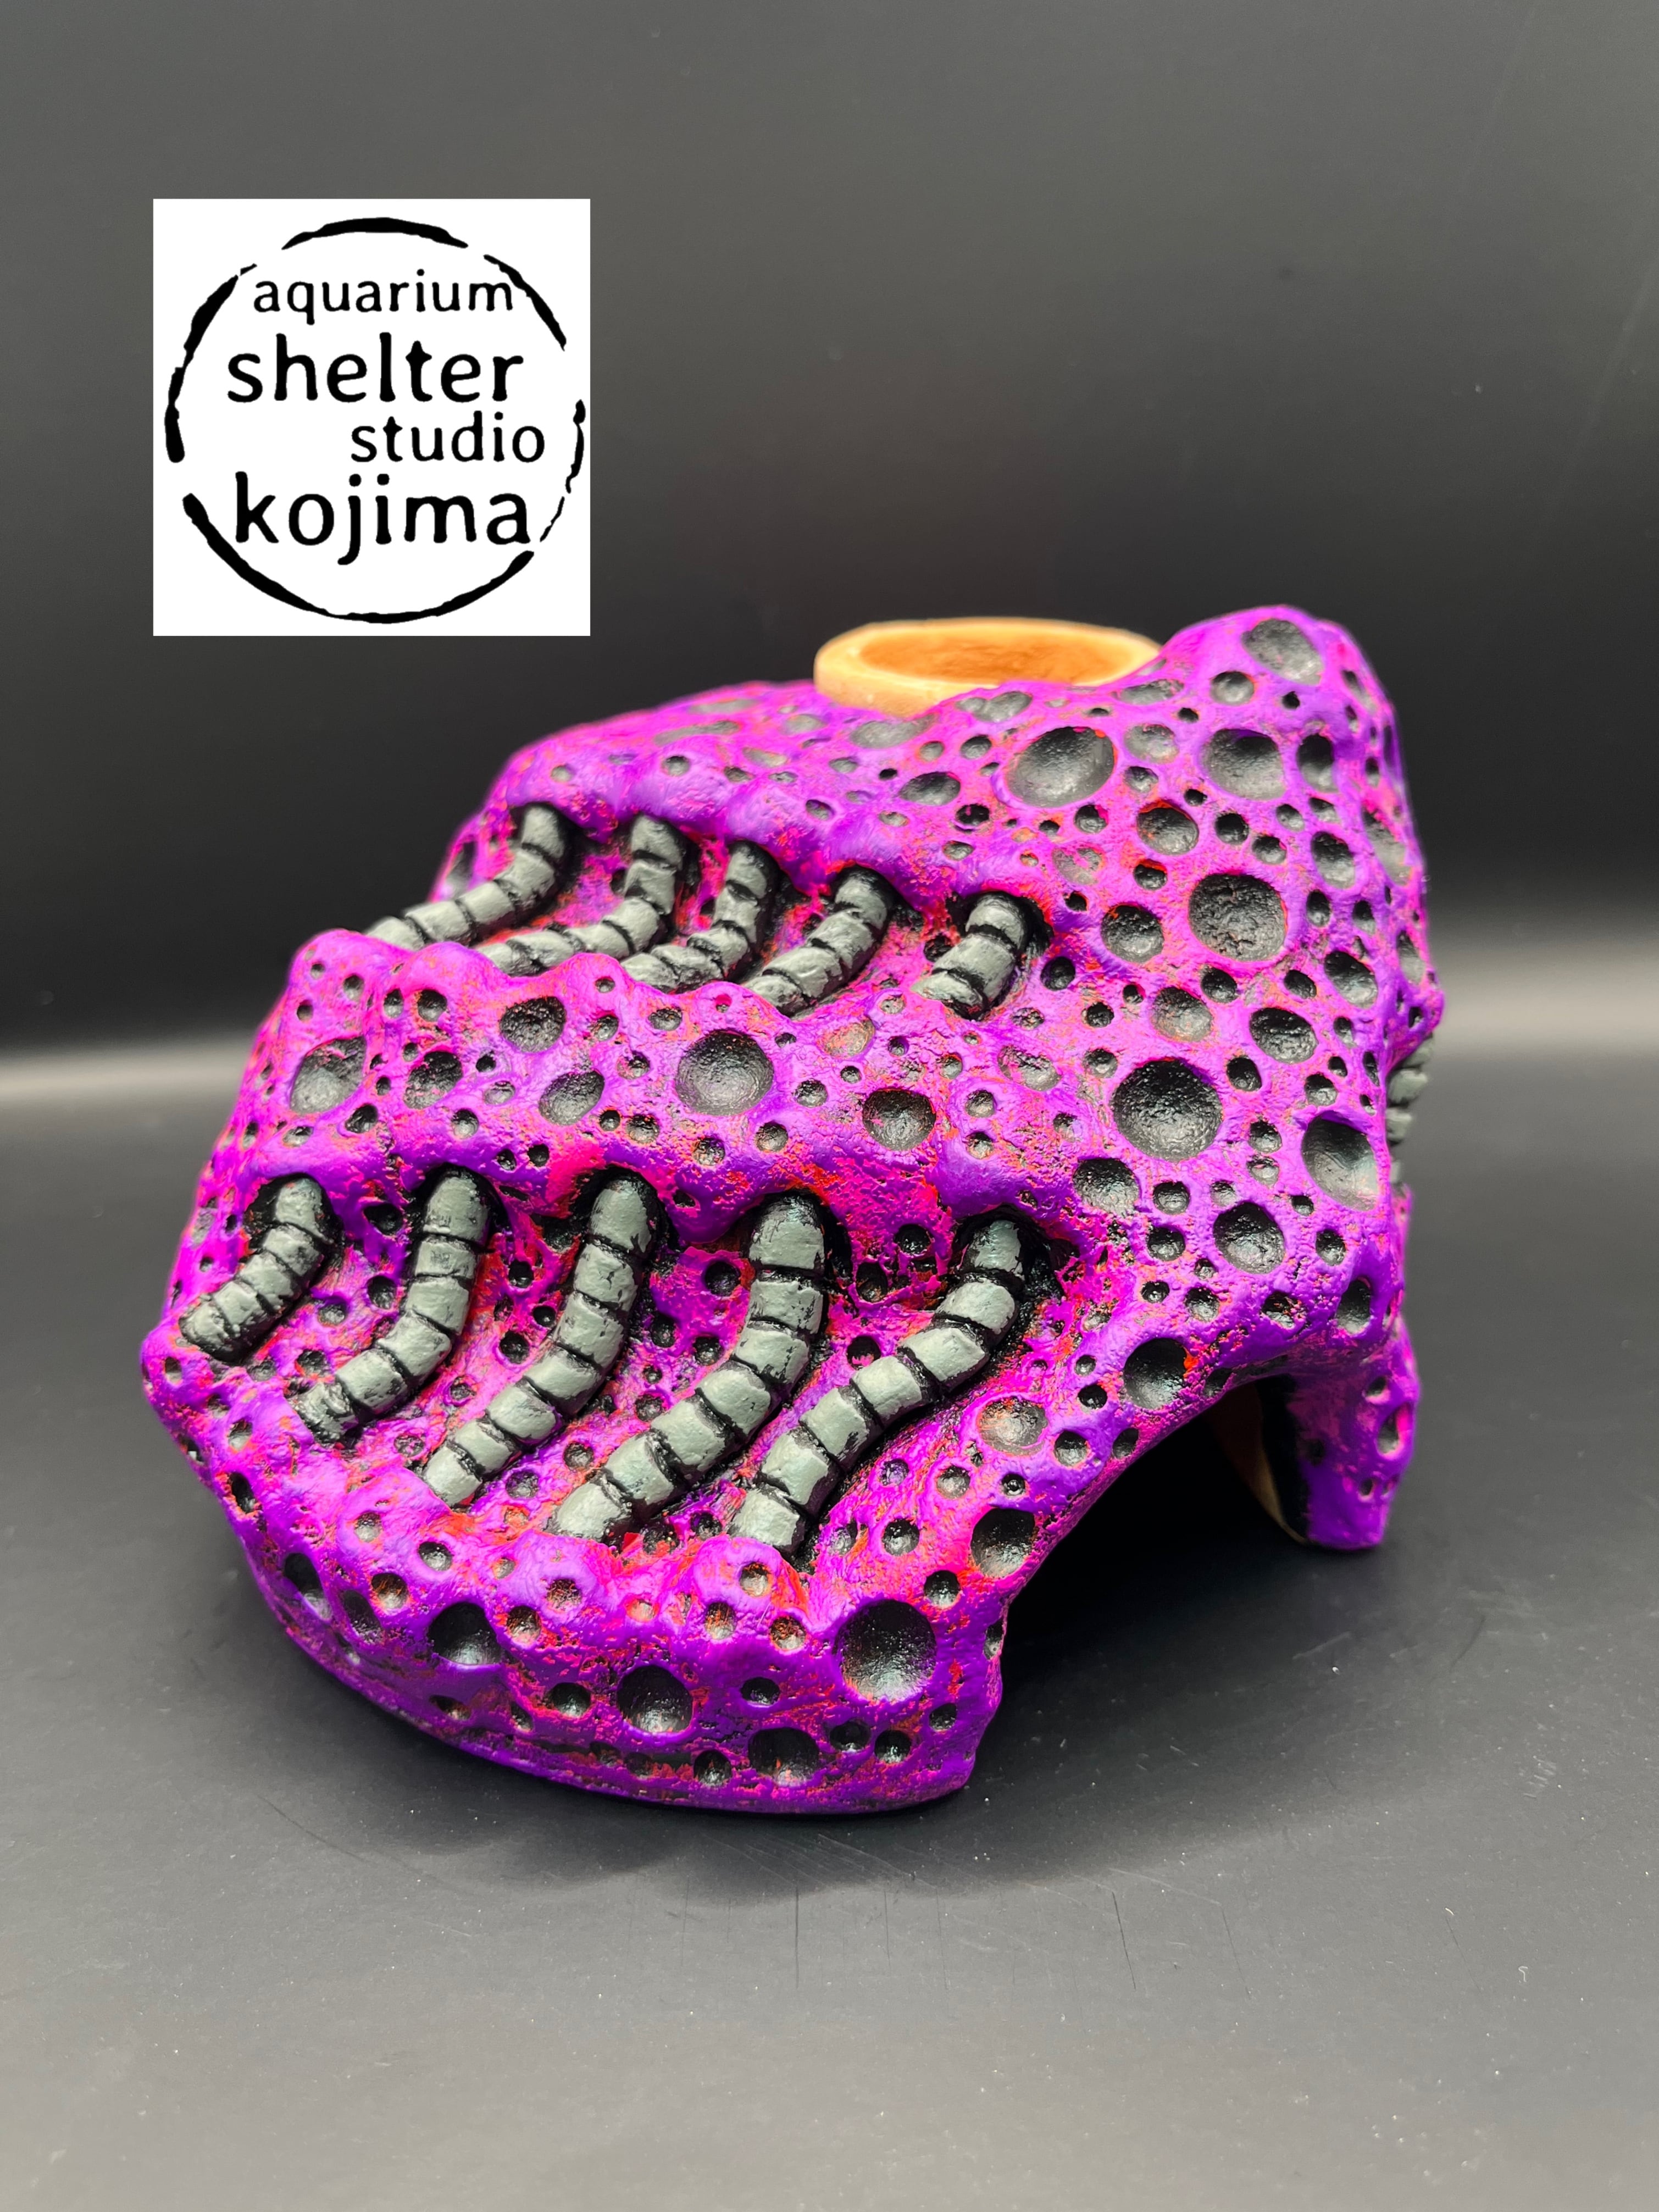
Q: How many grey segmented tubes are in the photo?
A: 10